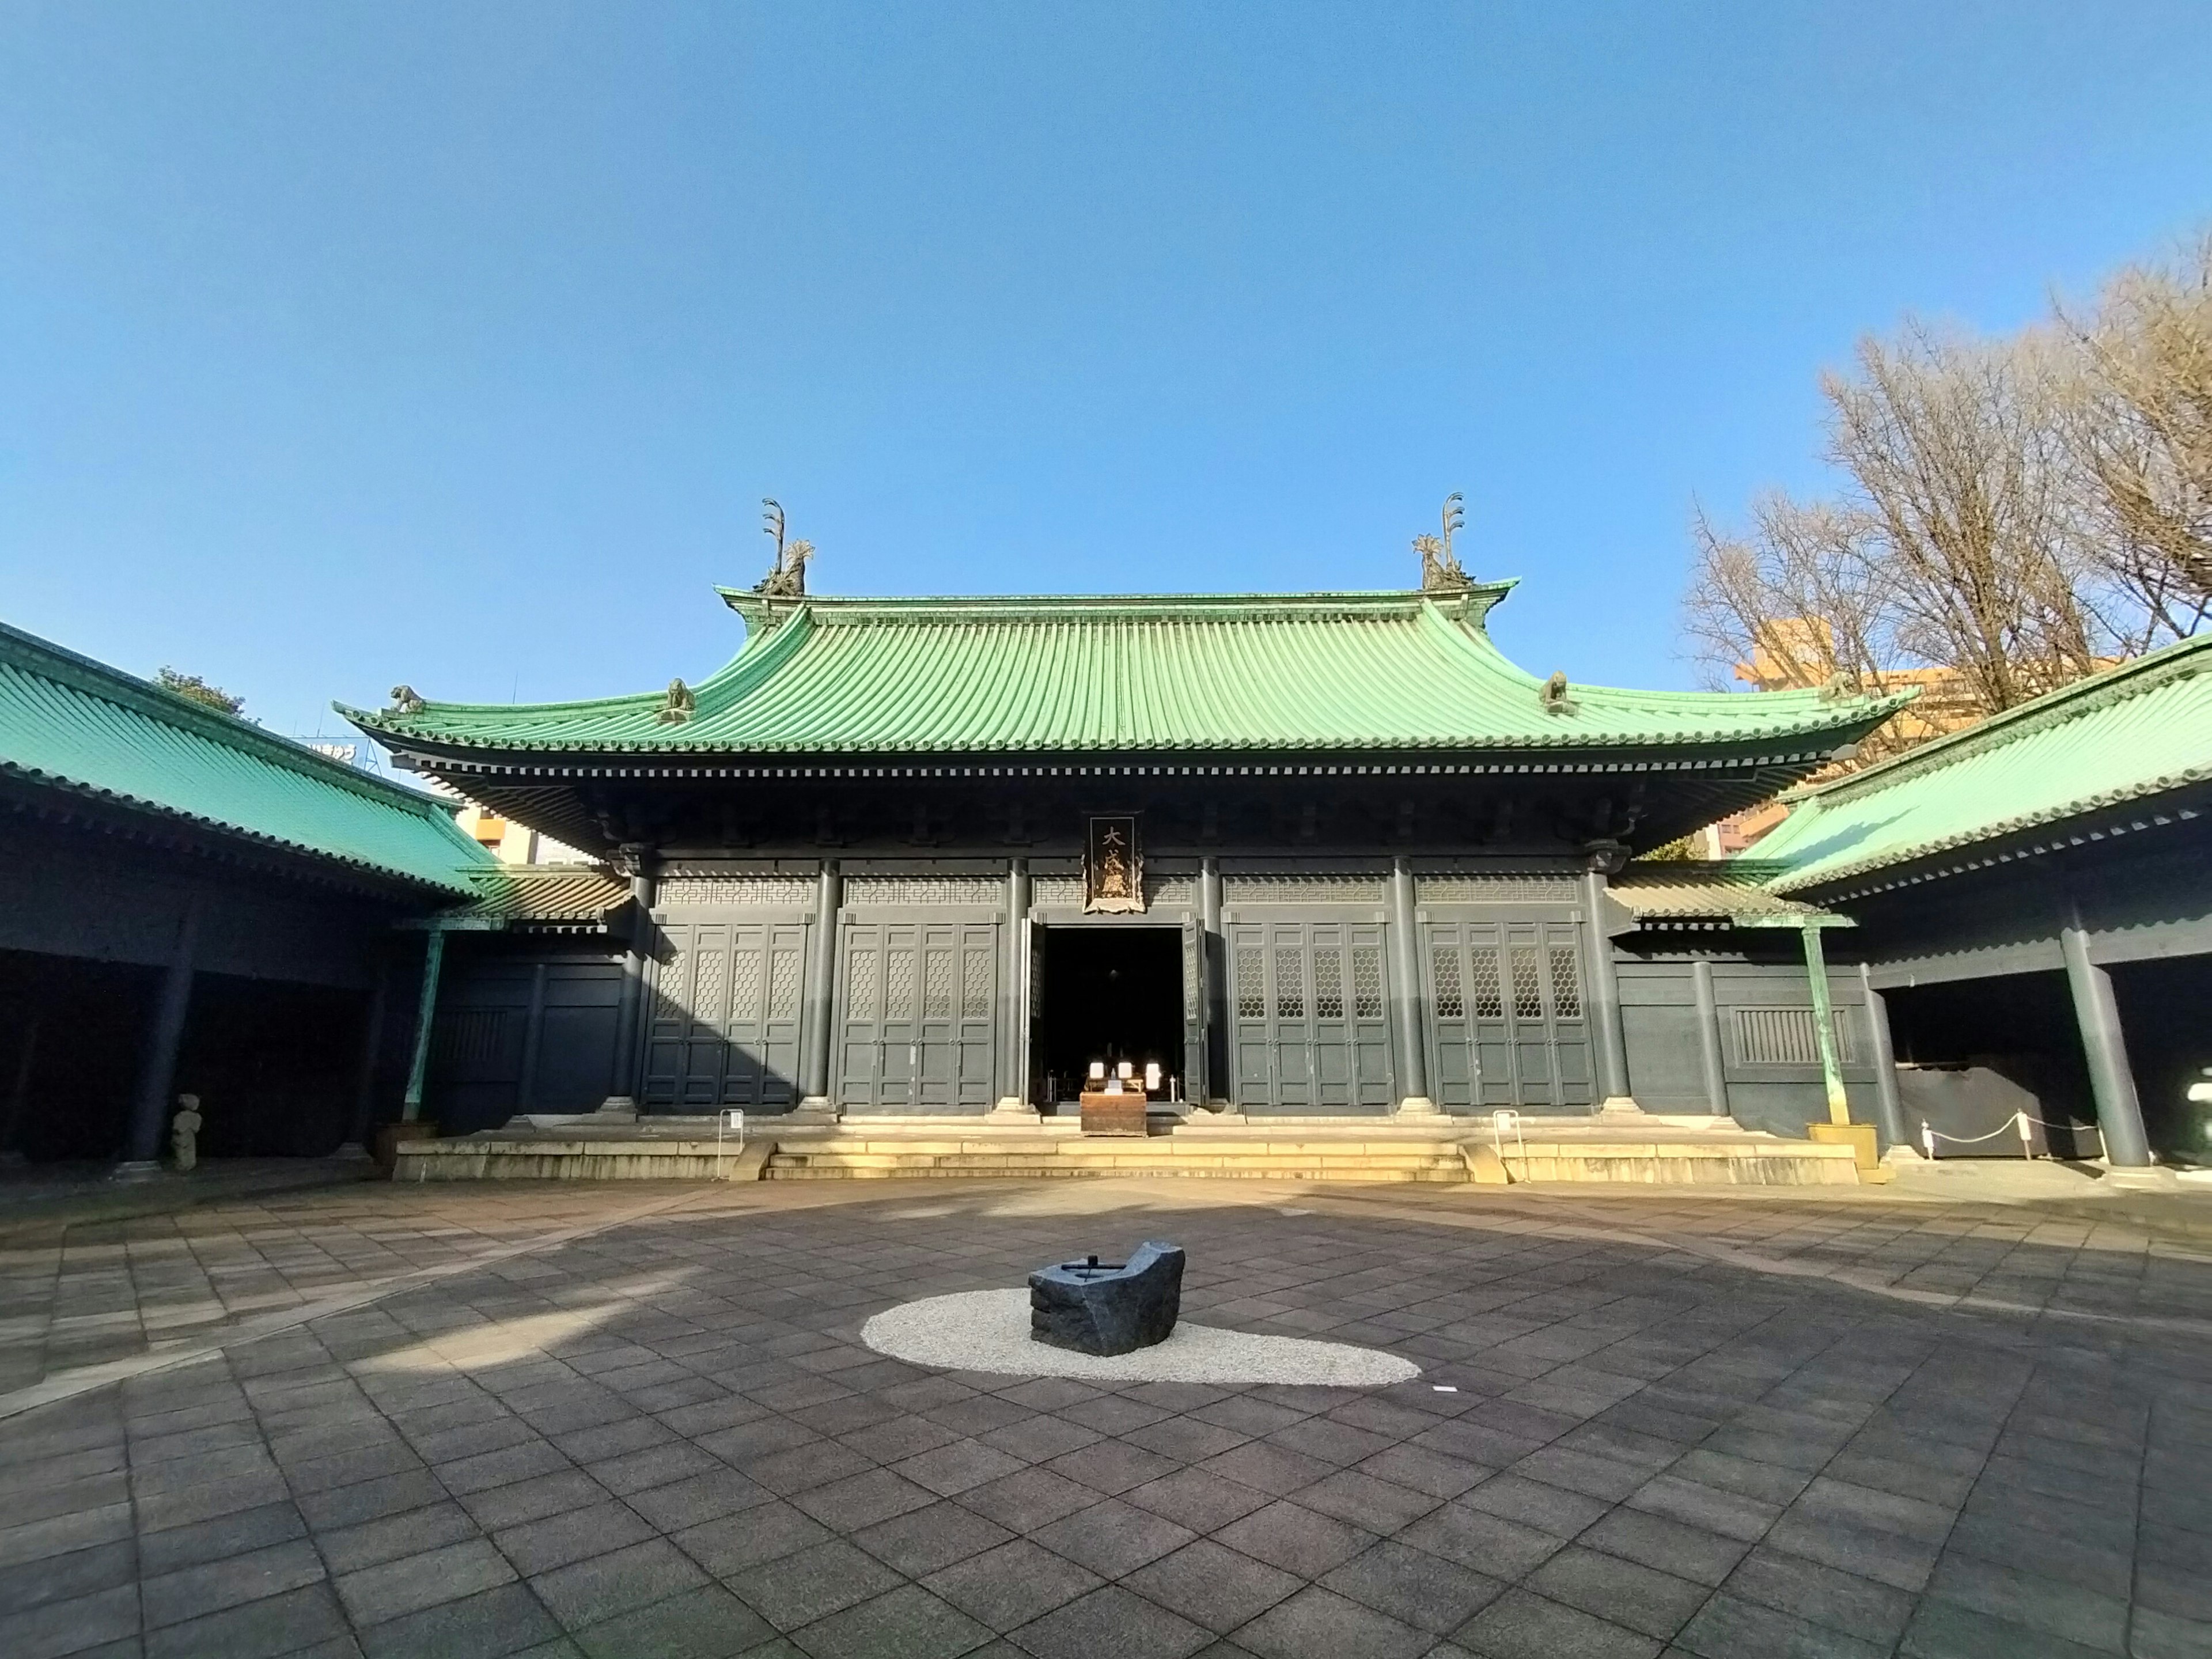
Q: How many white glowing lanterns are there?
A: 3